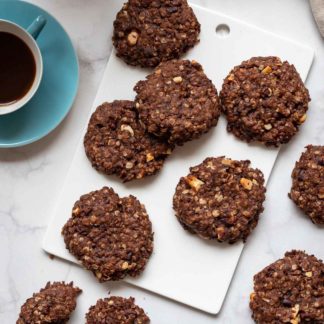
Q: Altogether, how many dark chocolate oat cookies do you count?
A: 10